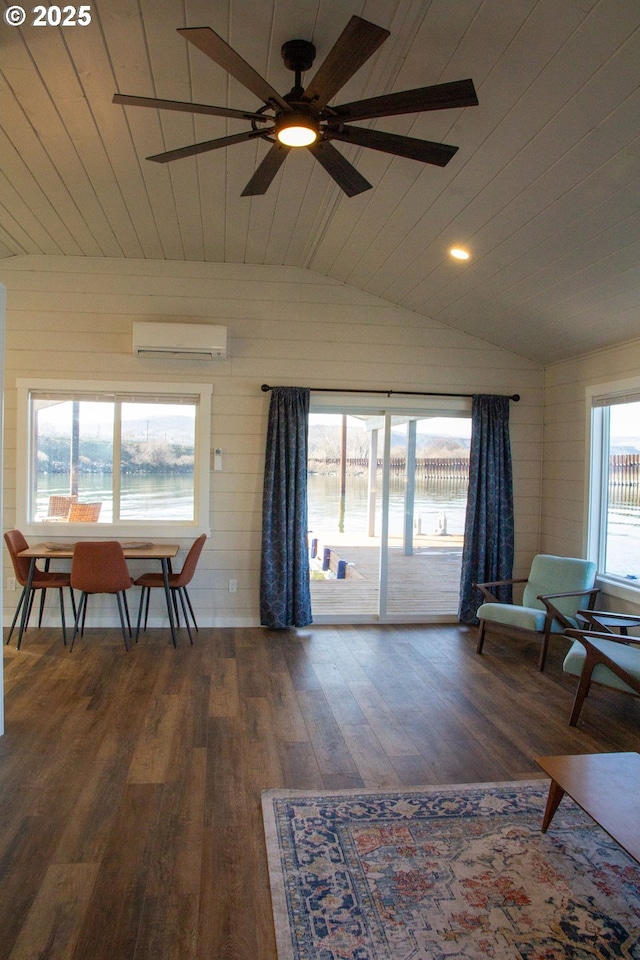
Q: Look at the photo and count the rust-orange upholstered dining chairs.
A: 3